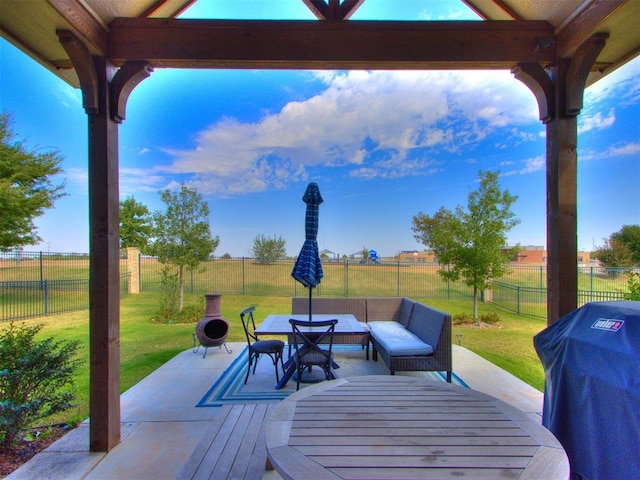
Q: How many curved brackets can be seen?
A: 4